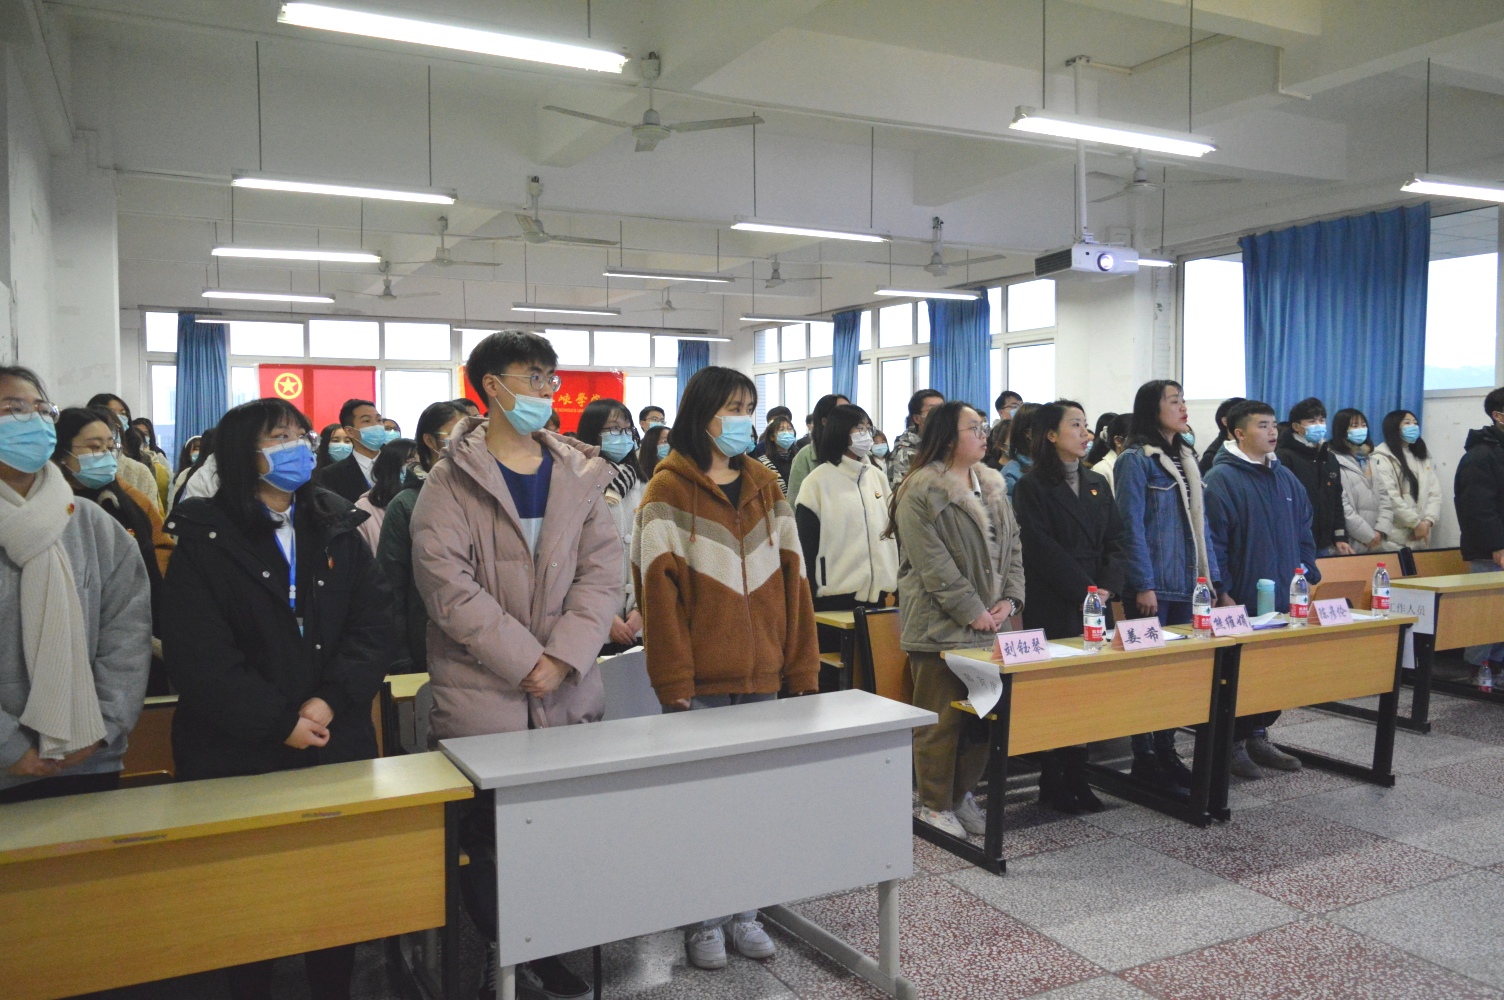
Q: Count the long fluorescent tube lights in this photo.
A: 15